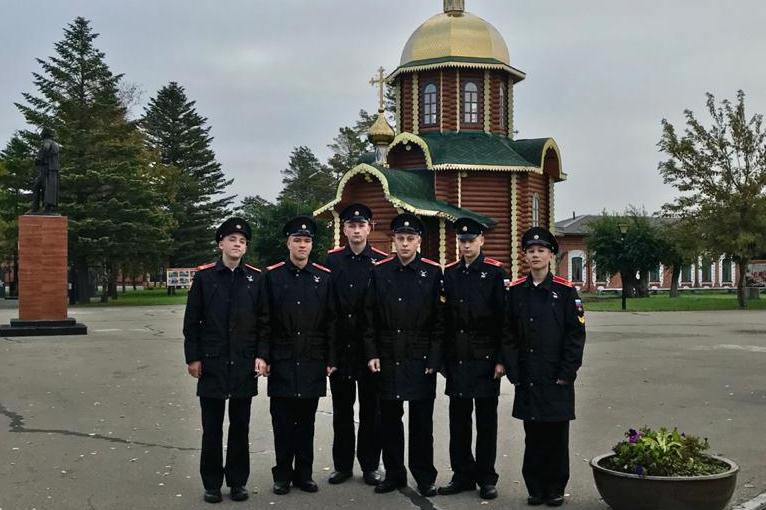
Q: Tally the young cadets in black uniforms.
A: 6